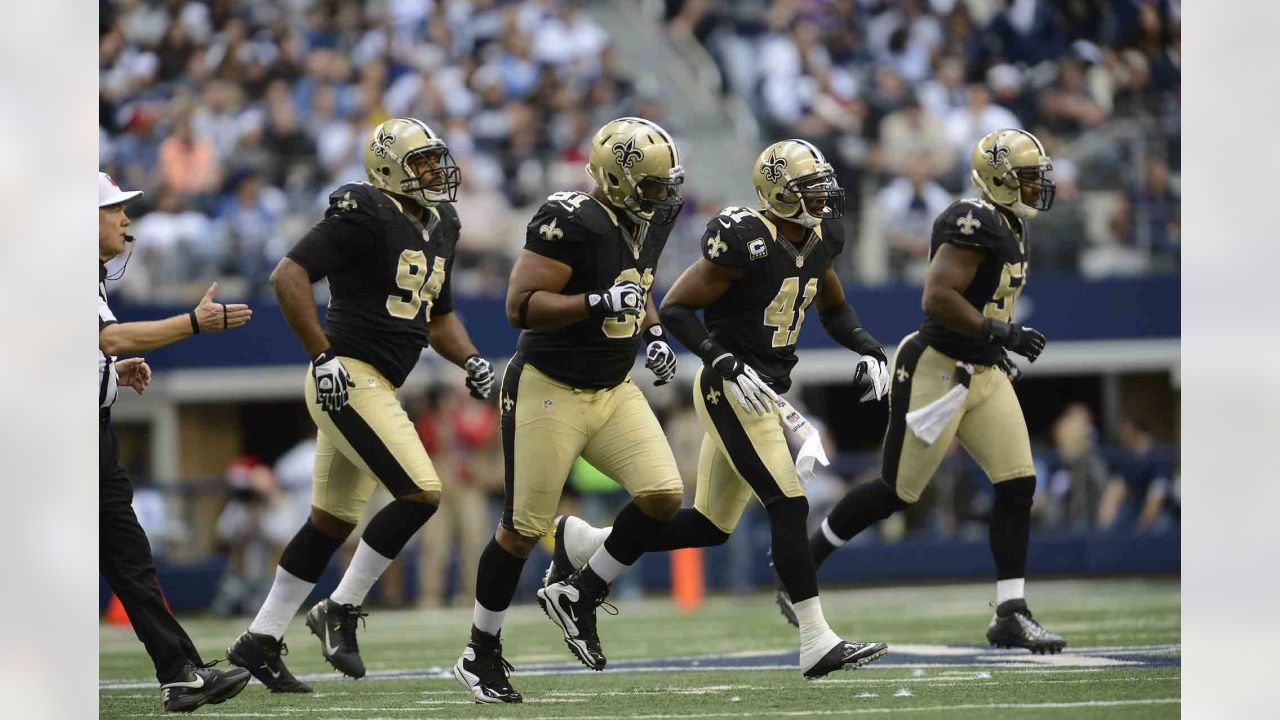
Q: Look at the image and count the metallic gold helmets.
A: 4